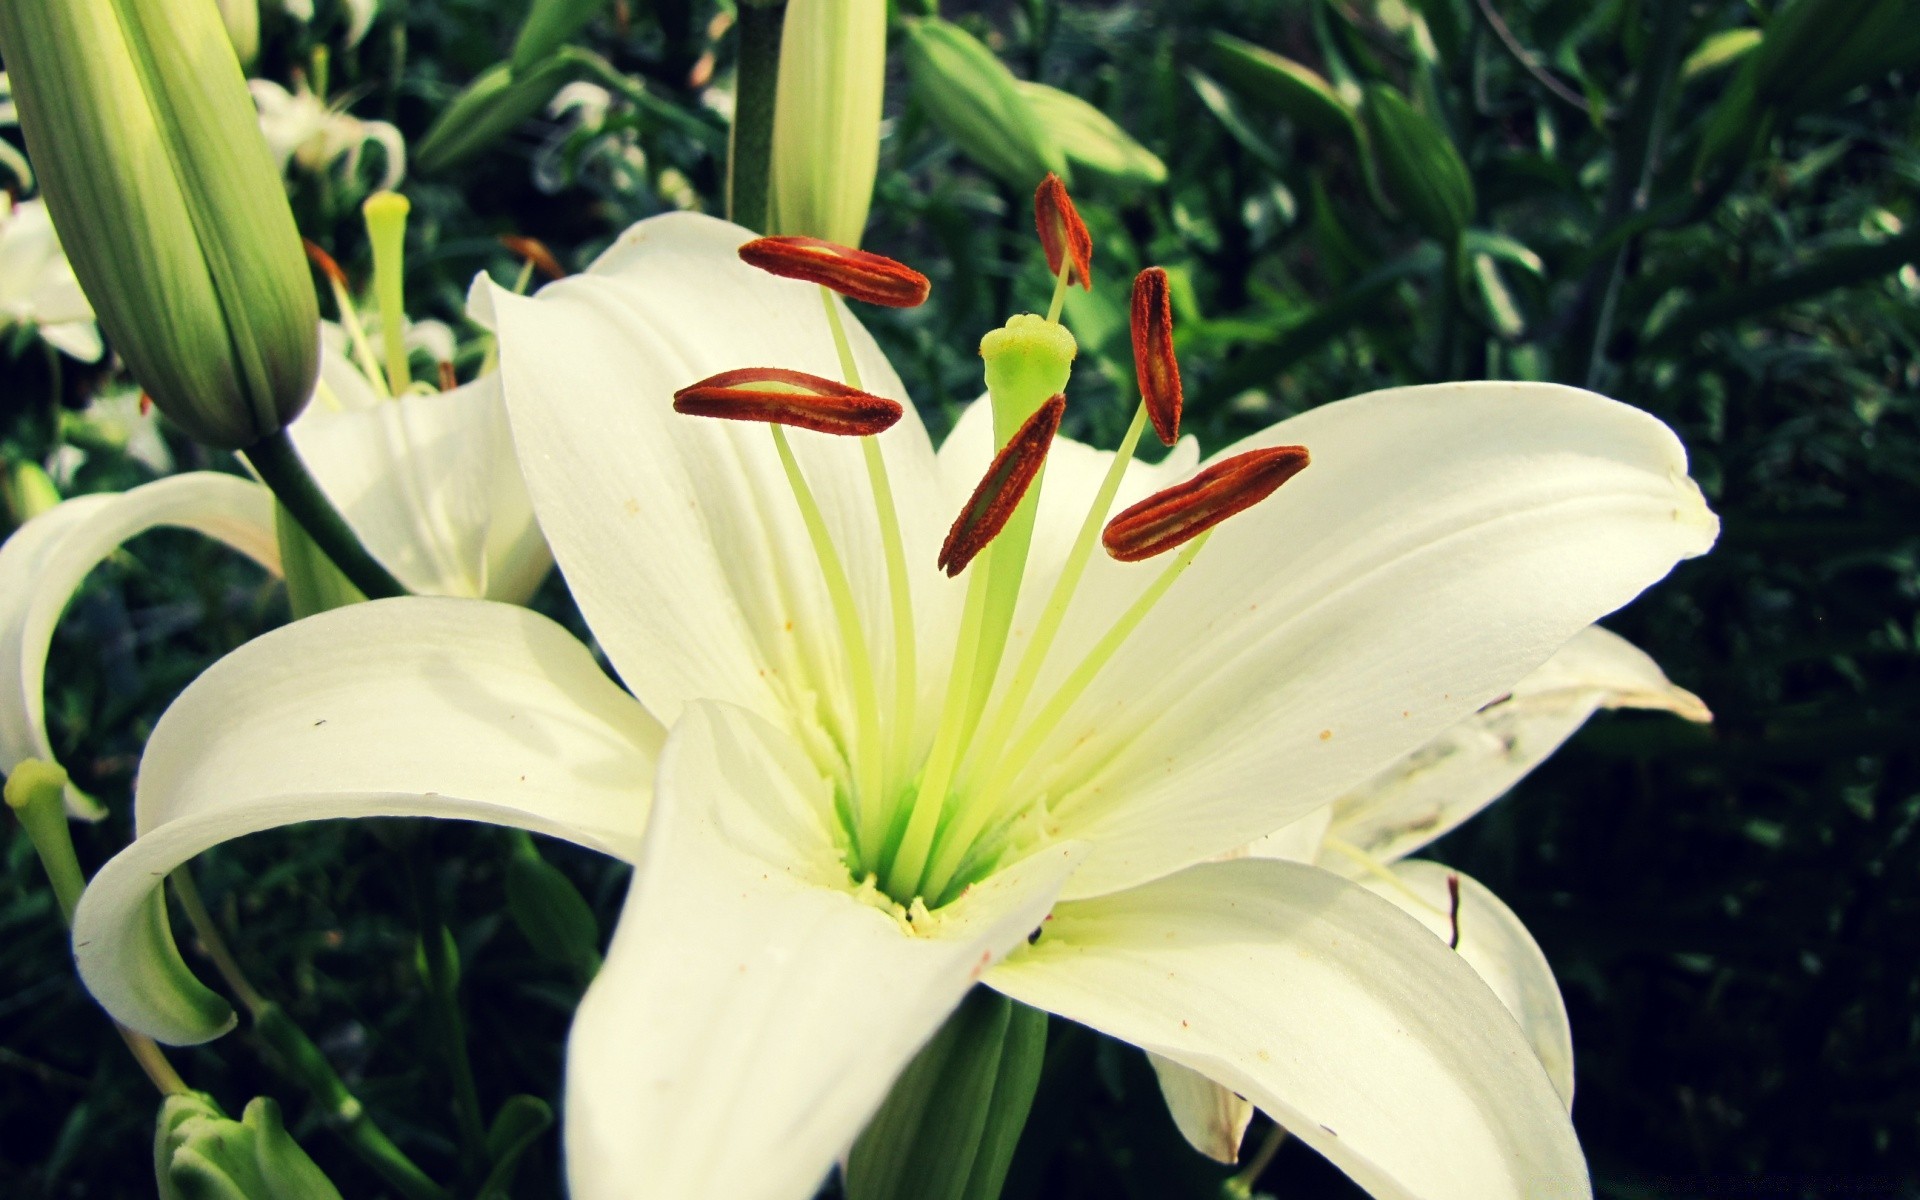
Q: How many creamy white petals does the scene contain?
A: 6